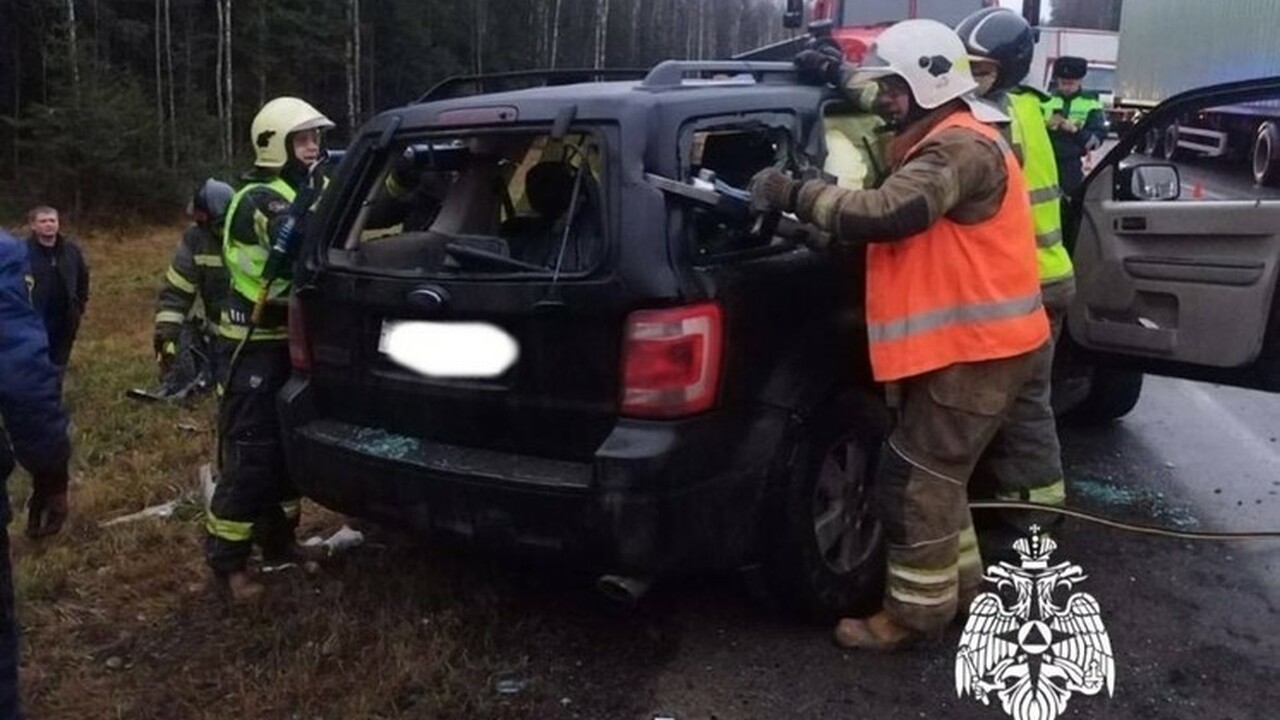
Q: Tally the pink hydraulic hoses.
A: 0